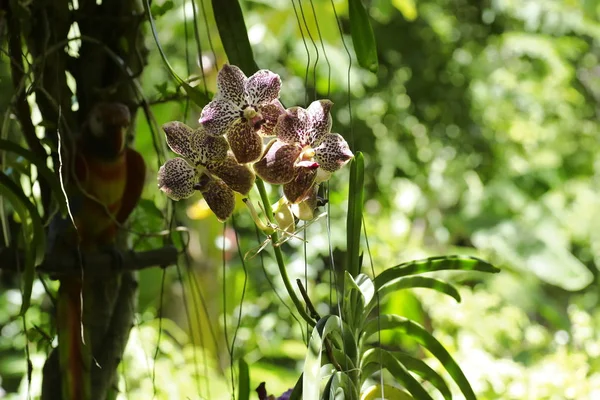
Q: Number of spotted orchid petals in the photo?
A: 15